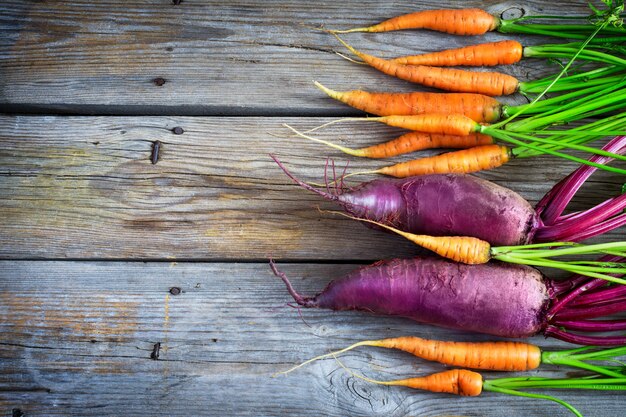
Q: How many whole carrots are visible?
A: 10